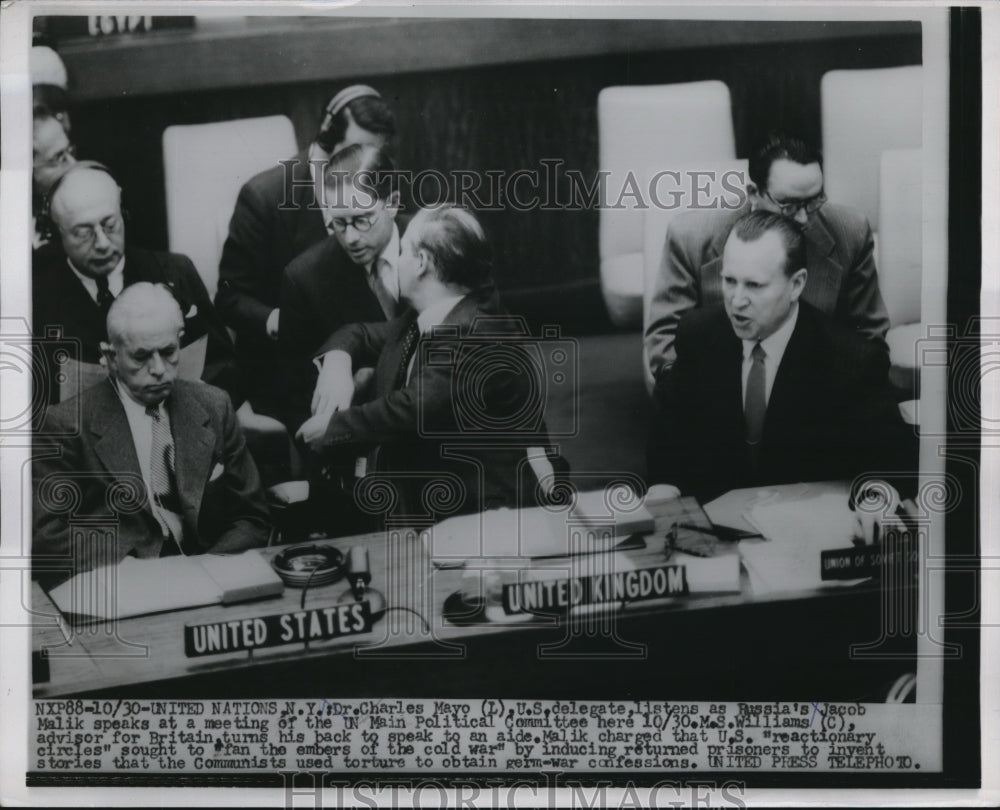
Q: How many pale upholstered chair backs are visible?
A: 5